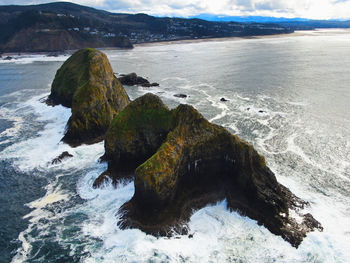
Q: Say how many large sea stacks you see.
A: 3